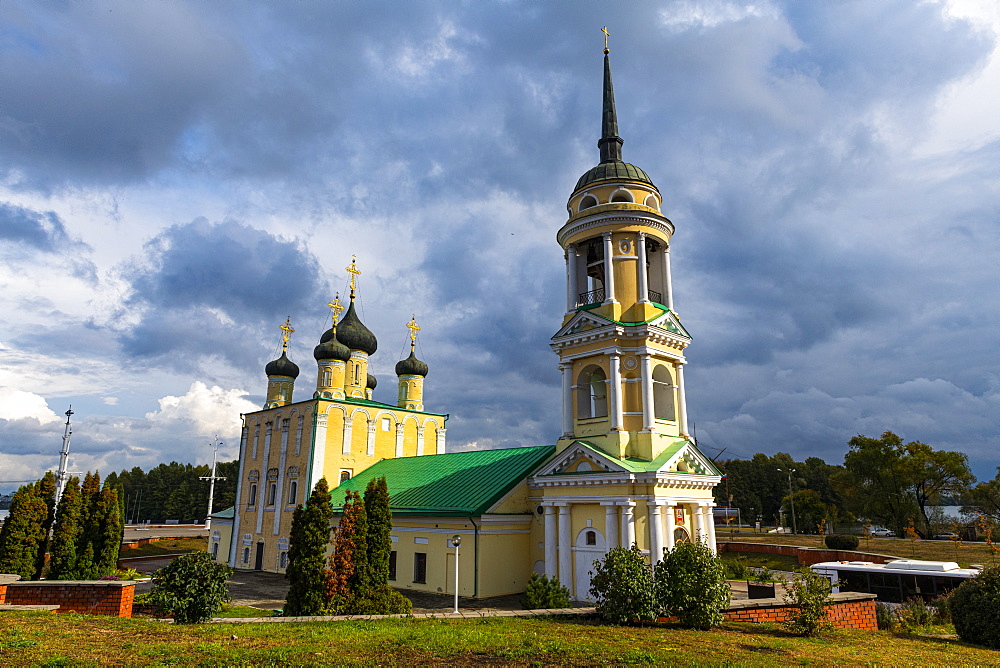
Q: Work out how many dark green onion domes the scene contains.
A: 5